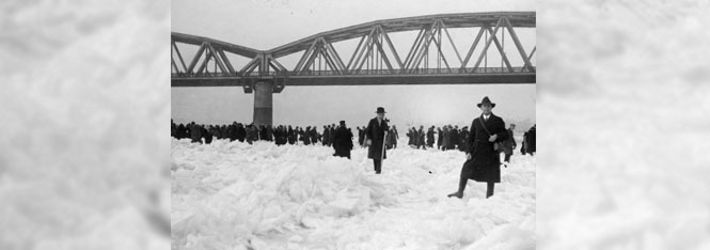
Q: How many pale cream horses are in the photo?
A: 0